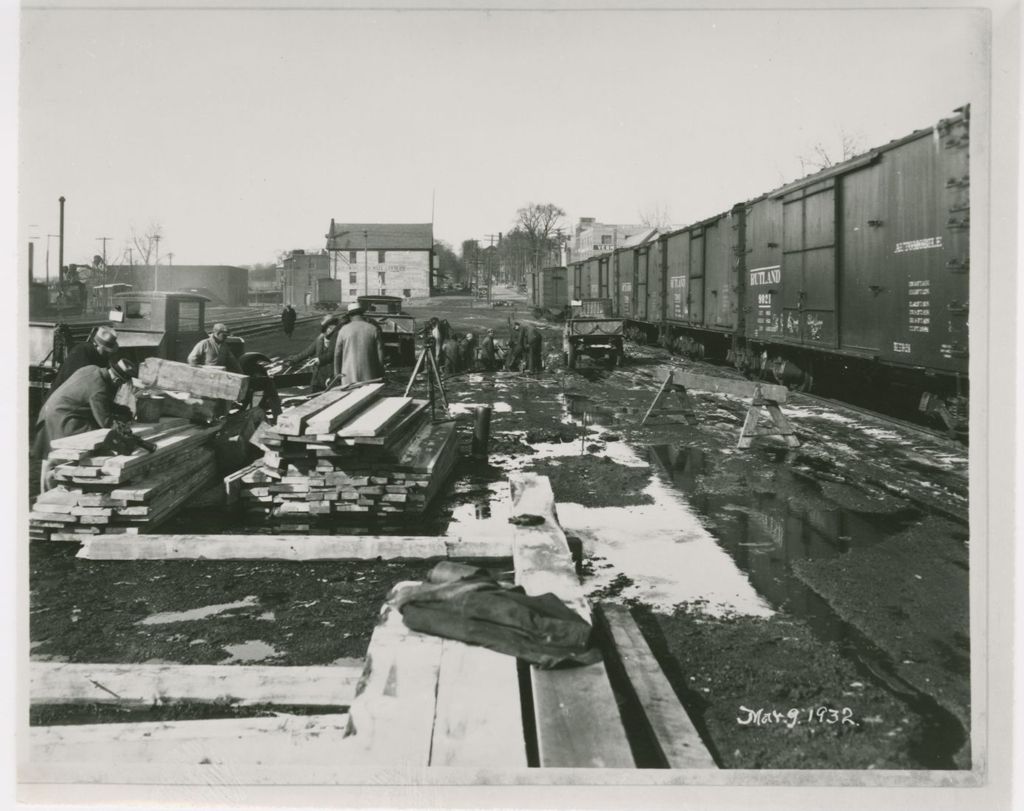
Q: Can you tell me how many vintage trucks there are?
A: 3